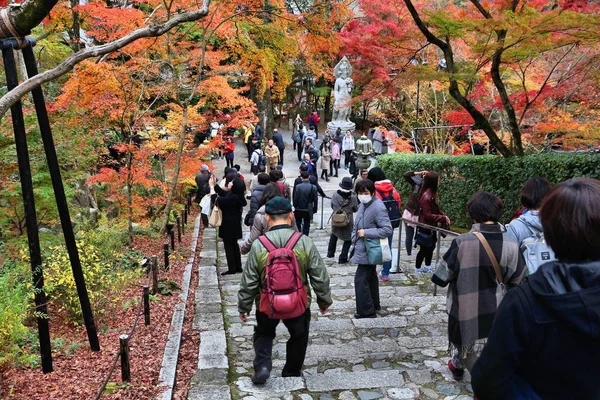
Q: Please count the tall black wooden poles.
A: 2